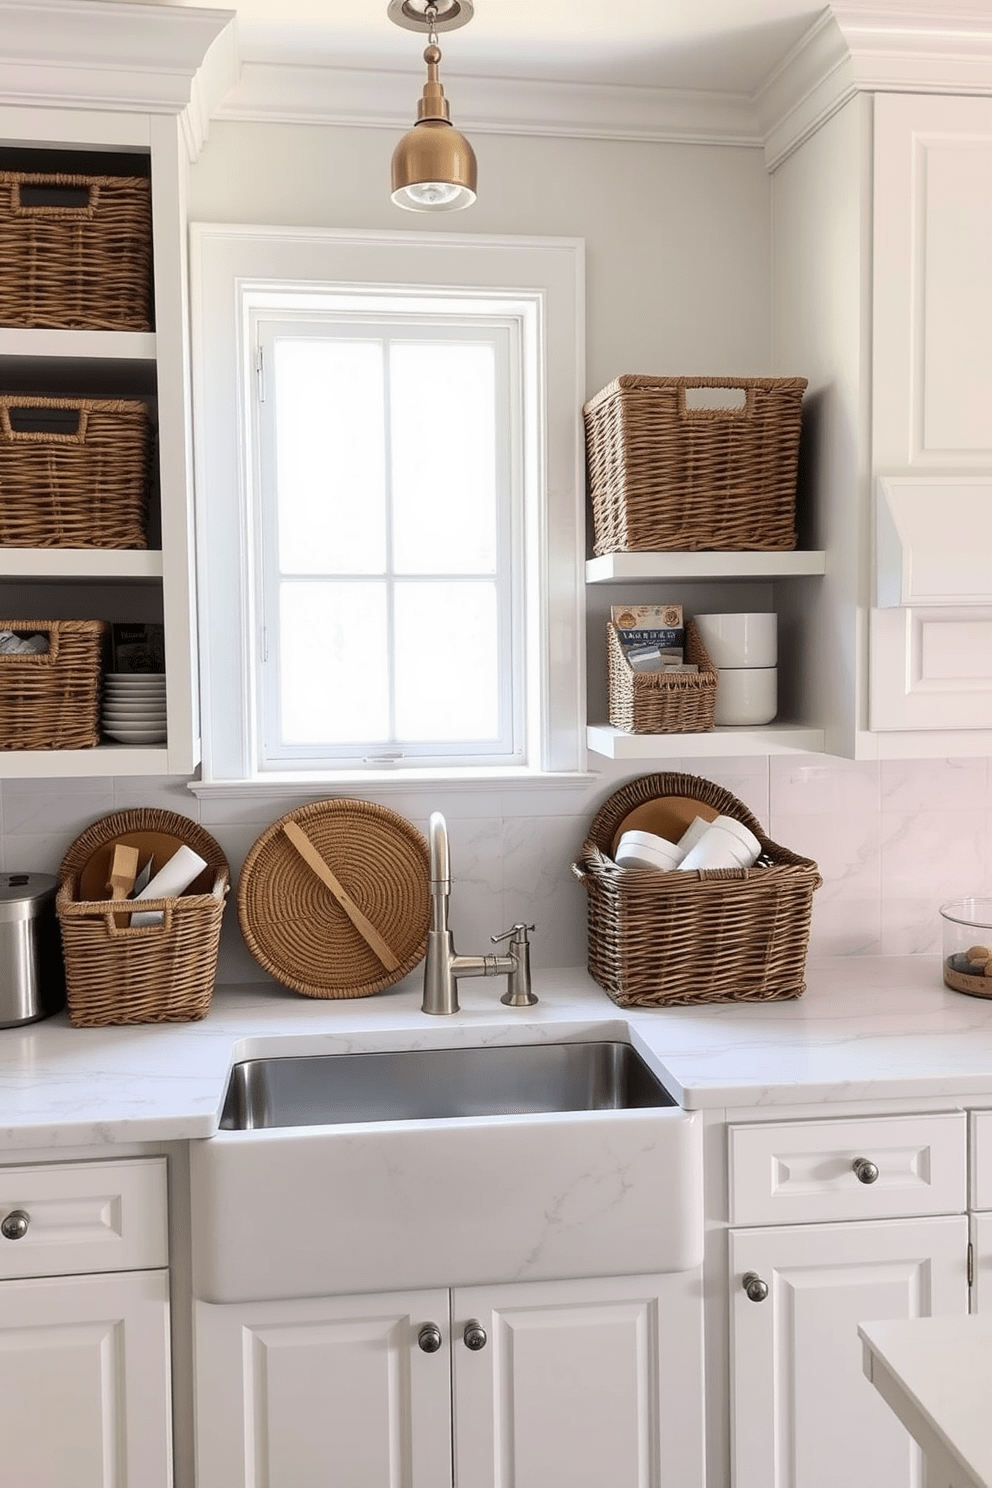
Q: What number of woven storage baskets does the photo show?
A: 7